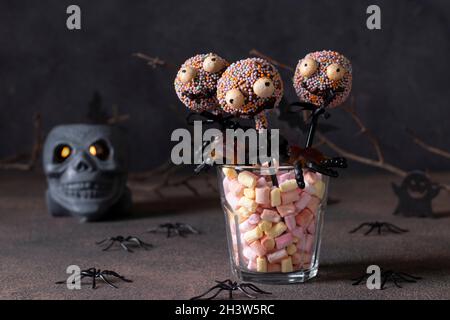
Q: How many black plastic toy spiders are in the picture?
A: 6